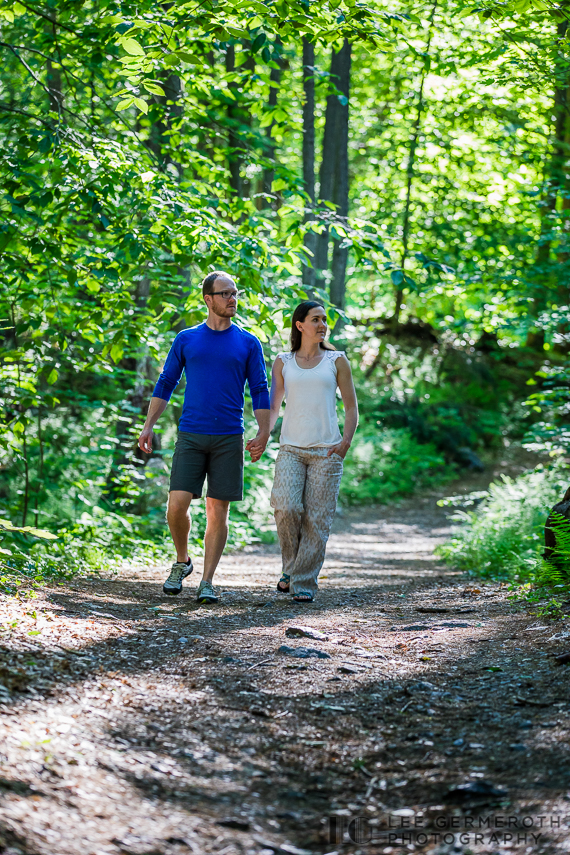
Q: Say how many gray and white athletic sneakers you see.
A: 2